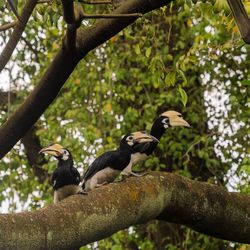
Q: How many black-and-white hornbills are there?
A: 3